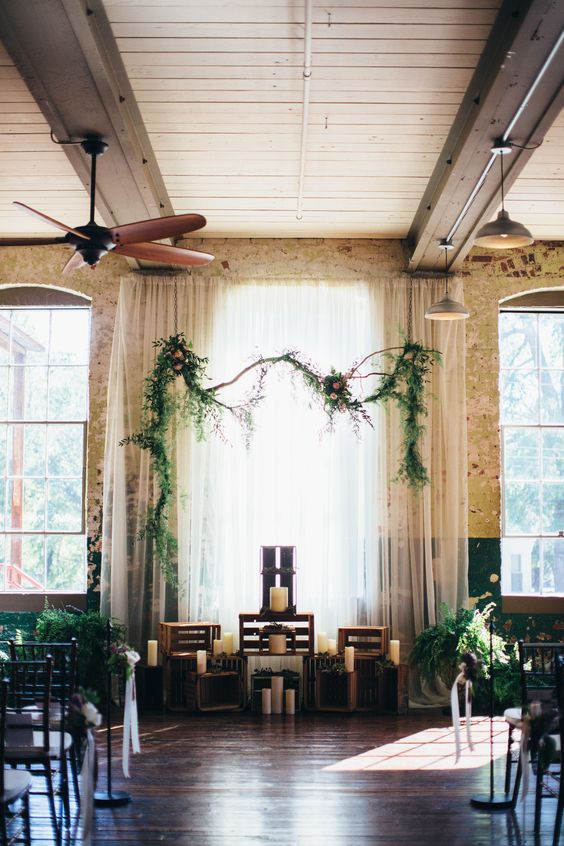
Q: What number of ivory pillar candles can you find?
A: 13